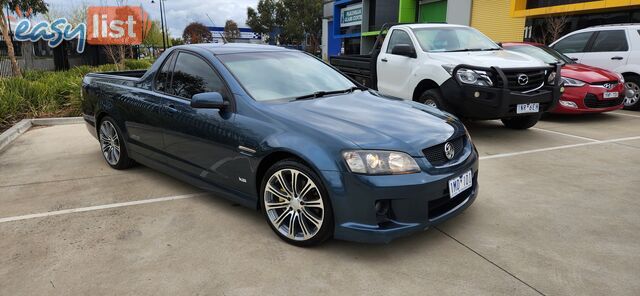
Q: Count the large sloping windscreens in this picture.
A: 3